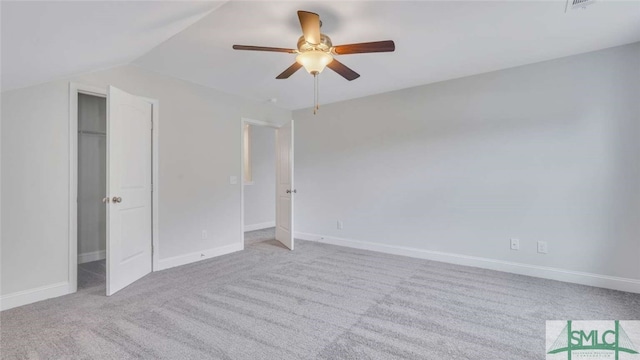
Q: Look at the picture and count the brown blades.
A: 5